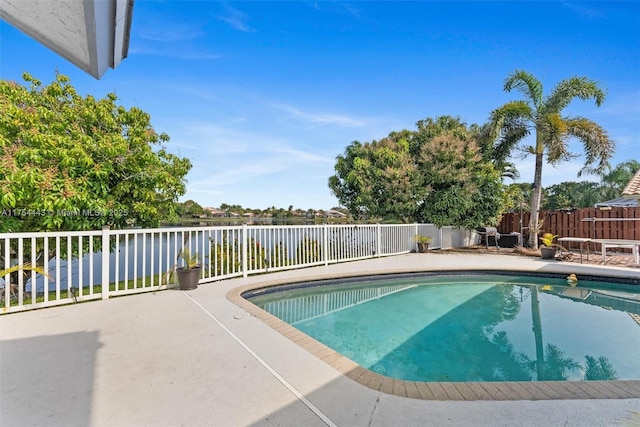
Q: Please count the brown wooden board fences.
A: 1